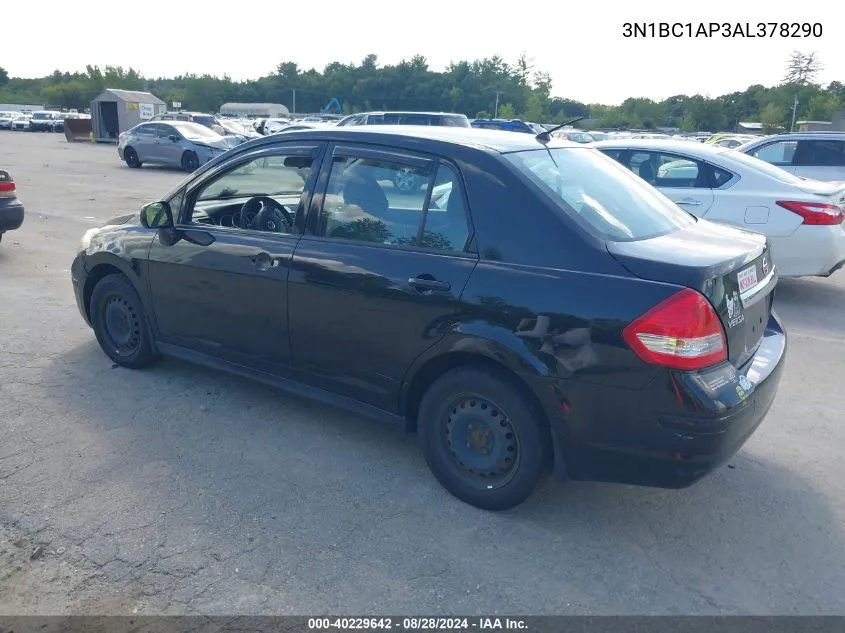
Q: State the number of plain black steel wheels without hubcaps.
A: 2